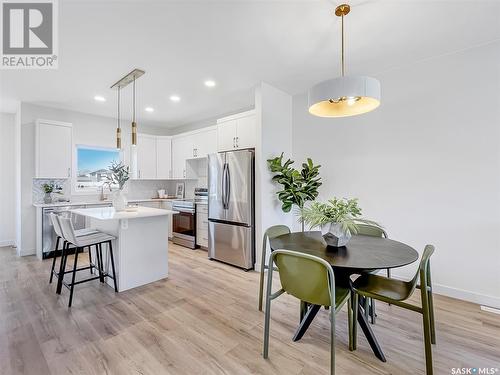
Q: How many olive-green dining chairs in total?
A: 4